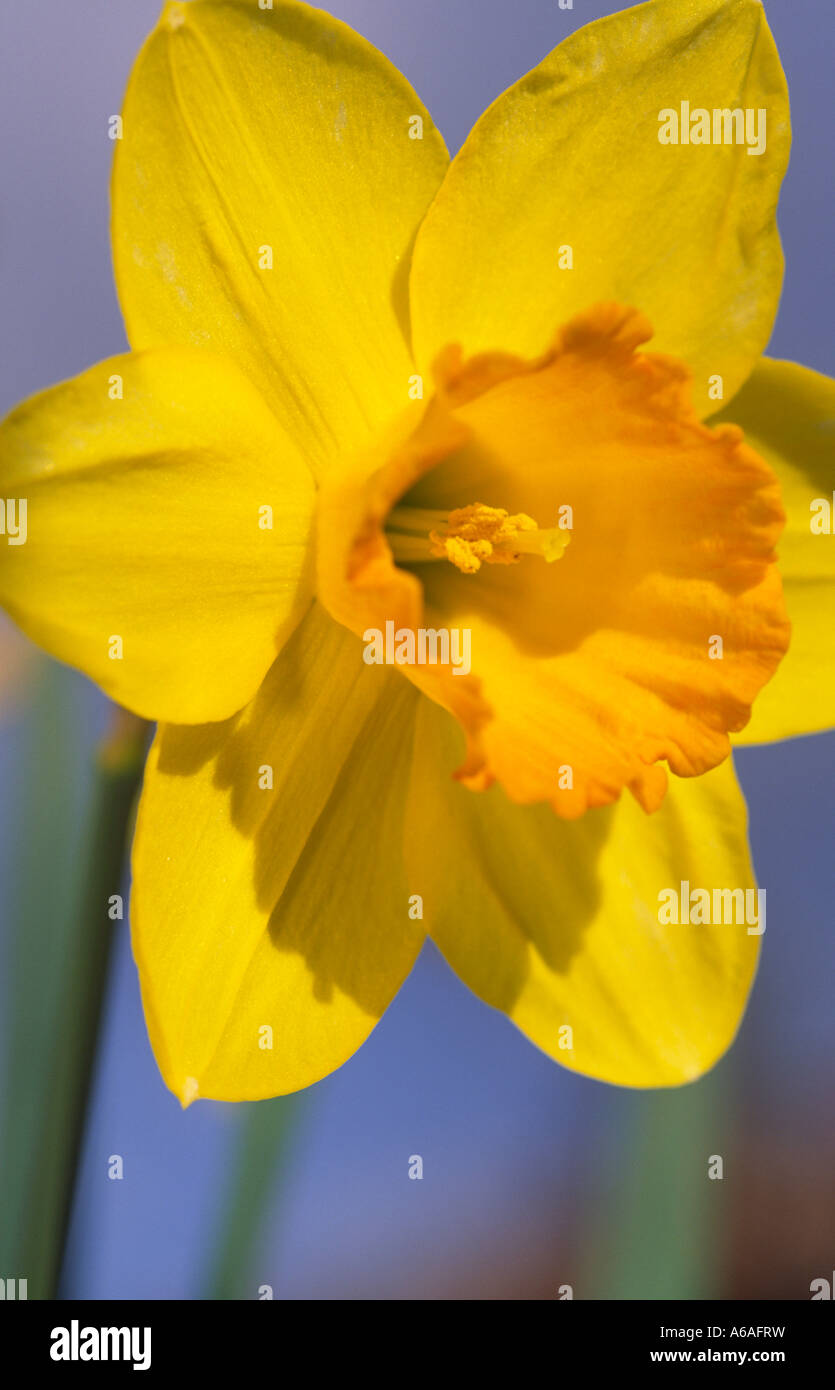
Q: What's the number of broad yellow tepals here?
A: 6